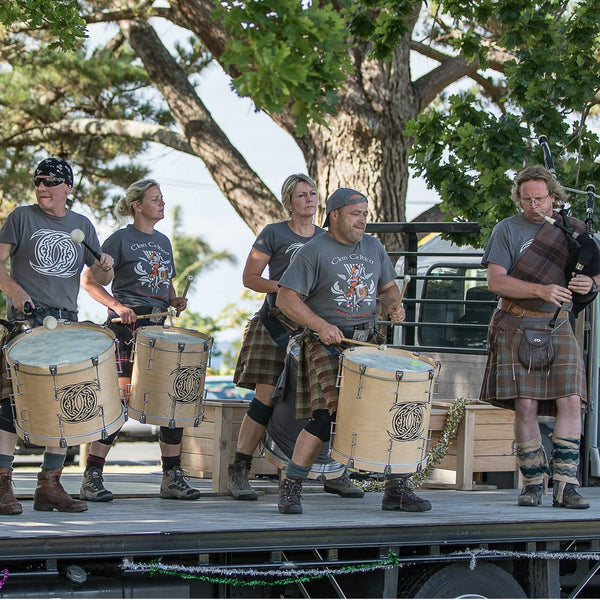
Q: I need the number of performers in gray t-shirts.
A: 5